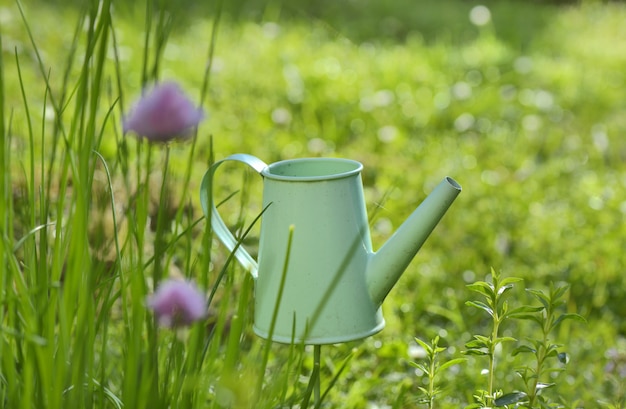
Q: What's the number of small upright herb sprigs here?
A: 3